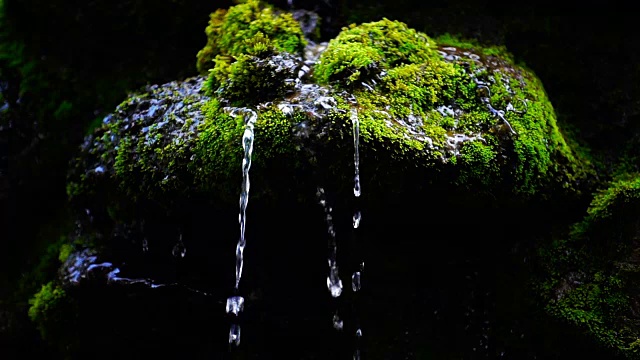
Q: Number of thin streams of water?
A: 3